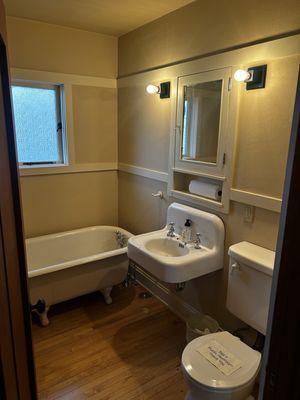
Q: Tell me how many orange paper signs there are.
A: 0